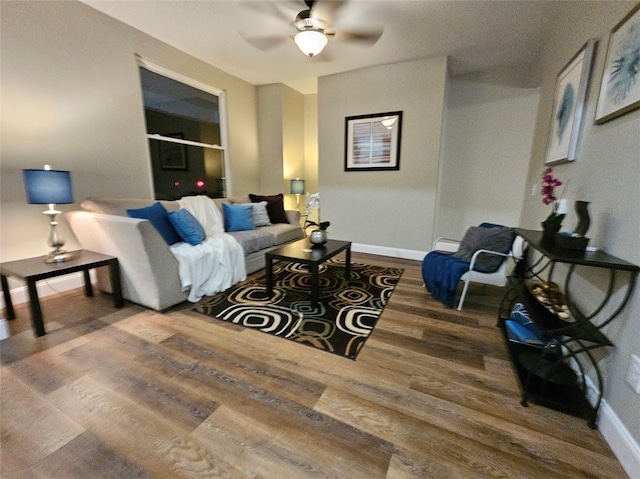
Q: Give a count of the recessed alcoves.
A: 2